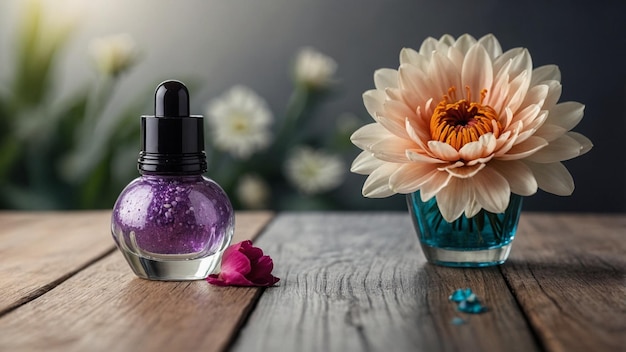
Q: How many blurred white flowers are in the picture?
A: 5